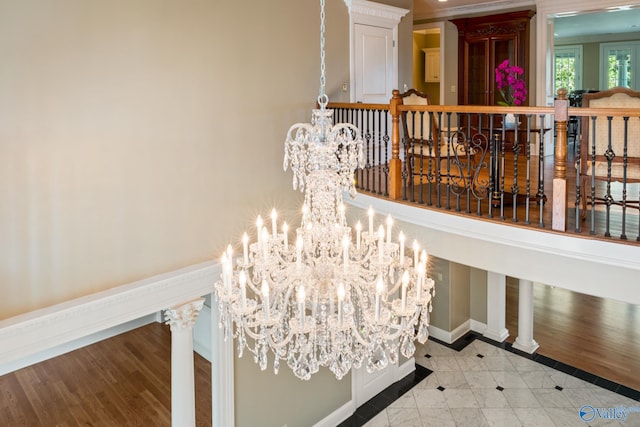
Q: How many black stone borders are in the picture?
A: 2